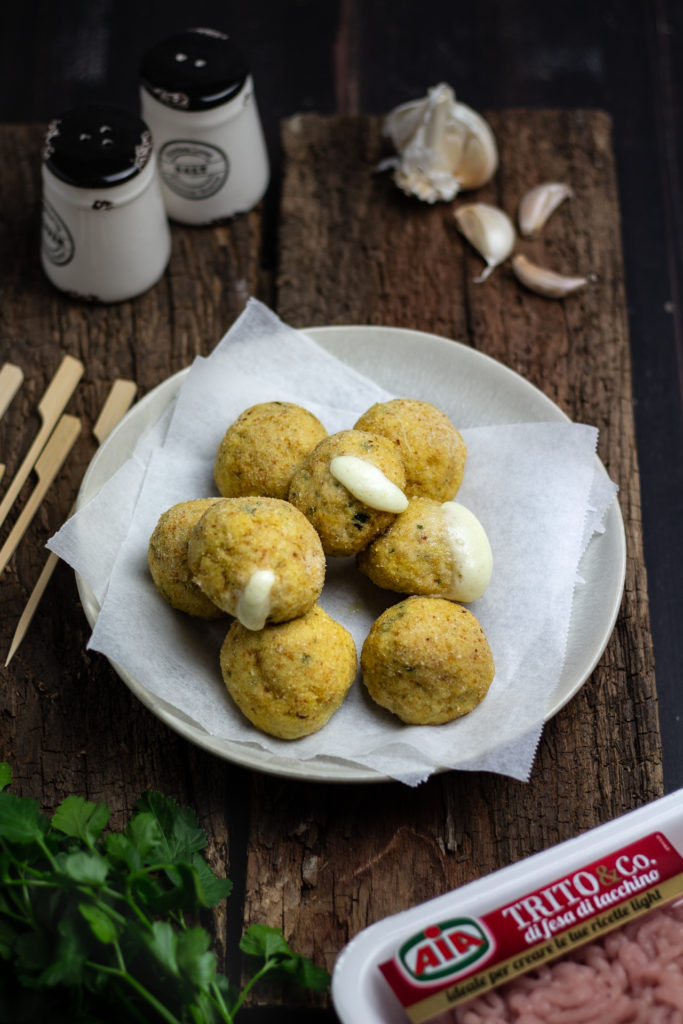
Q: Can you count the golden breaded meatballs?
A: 8